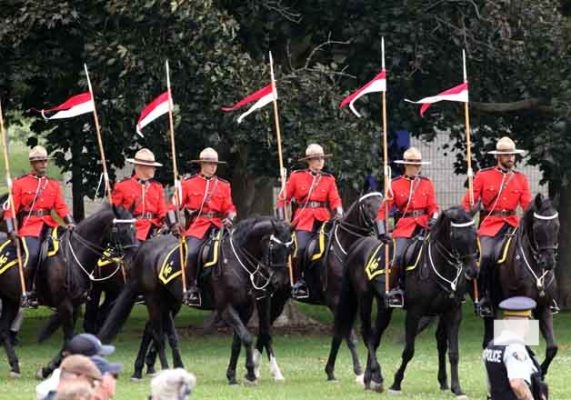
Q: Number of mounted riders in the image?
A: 6